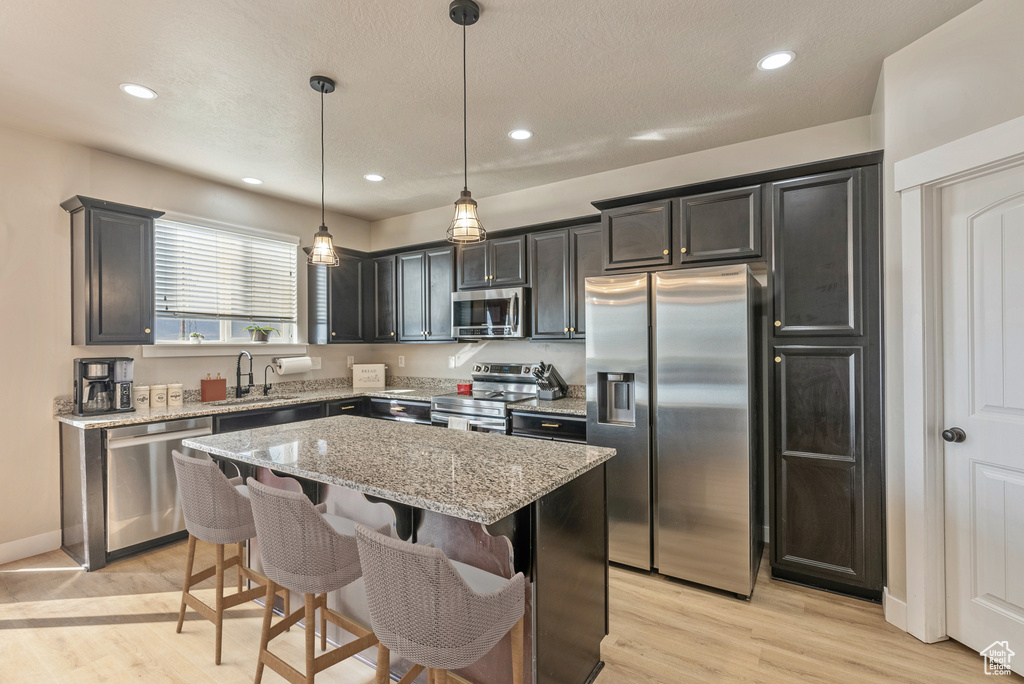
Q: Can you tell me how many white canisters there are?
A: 3